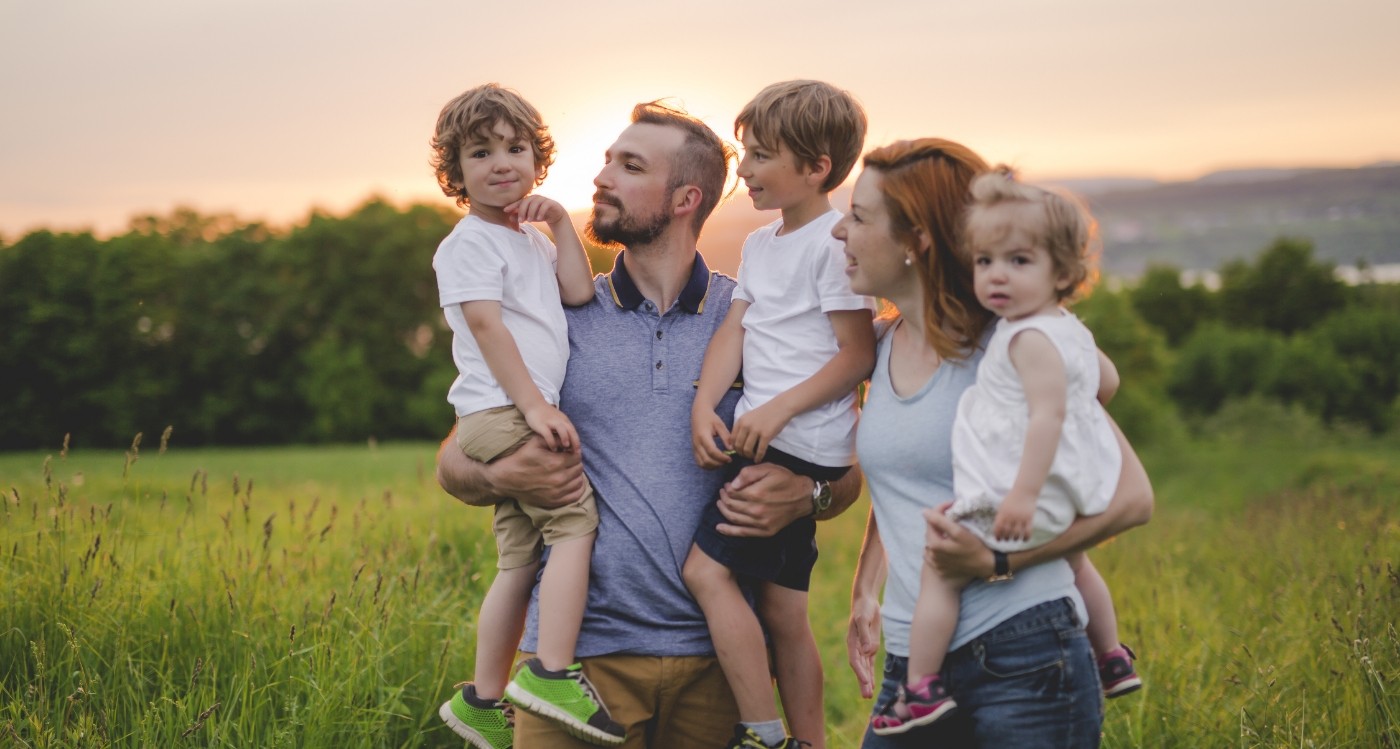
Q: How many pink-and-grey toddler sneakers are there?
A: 2